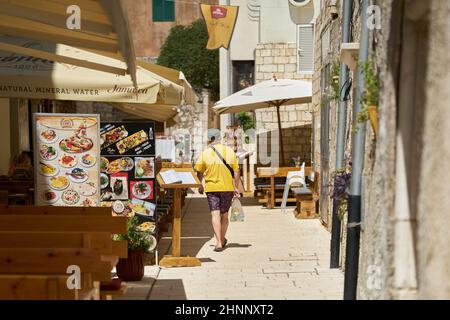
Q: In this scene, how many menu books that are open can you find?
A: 1